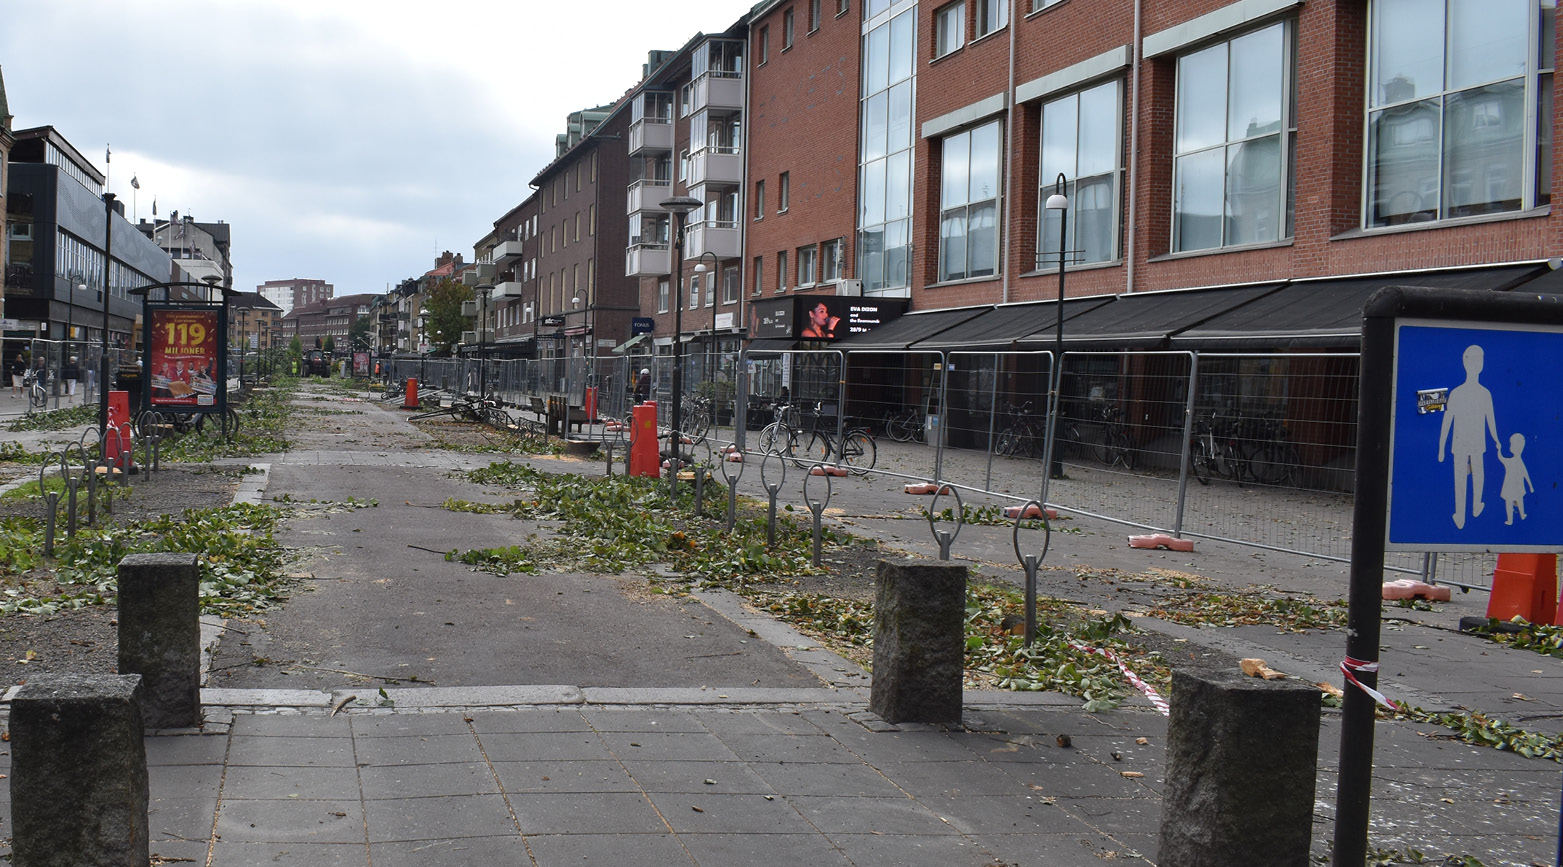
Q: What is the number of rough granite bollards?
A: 4